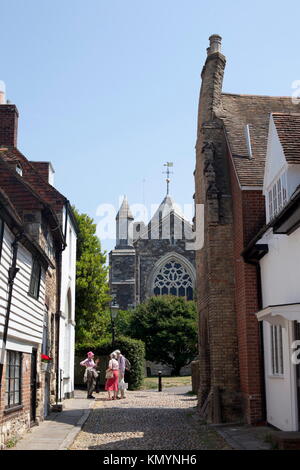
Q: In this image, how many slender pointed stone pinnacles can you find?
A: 1